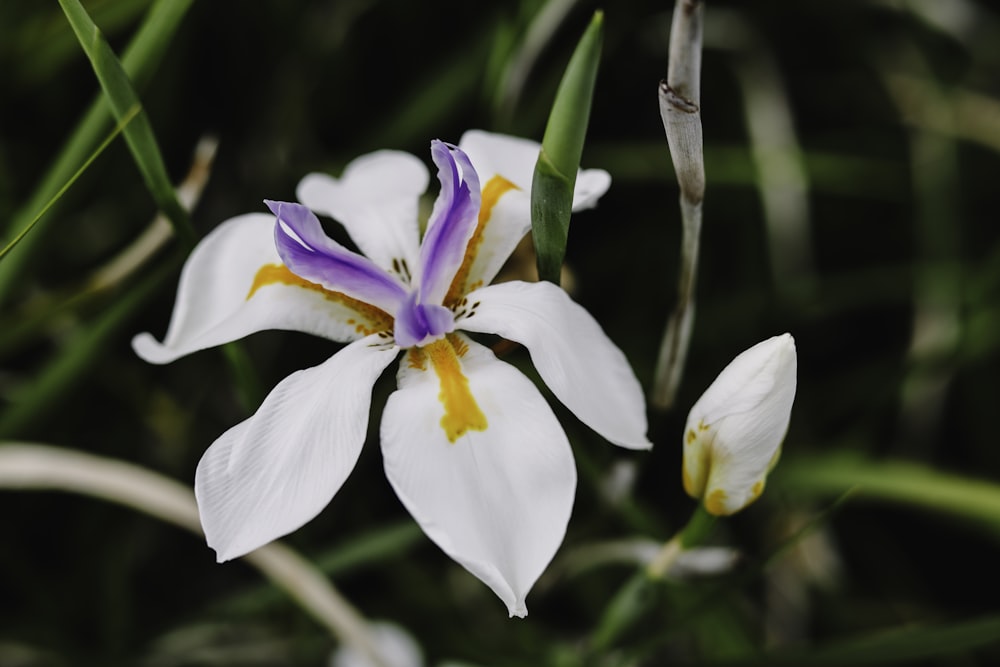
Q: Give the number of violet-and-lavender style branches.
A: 3